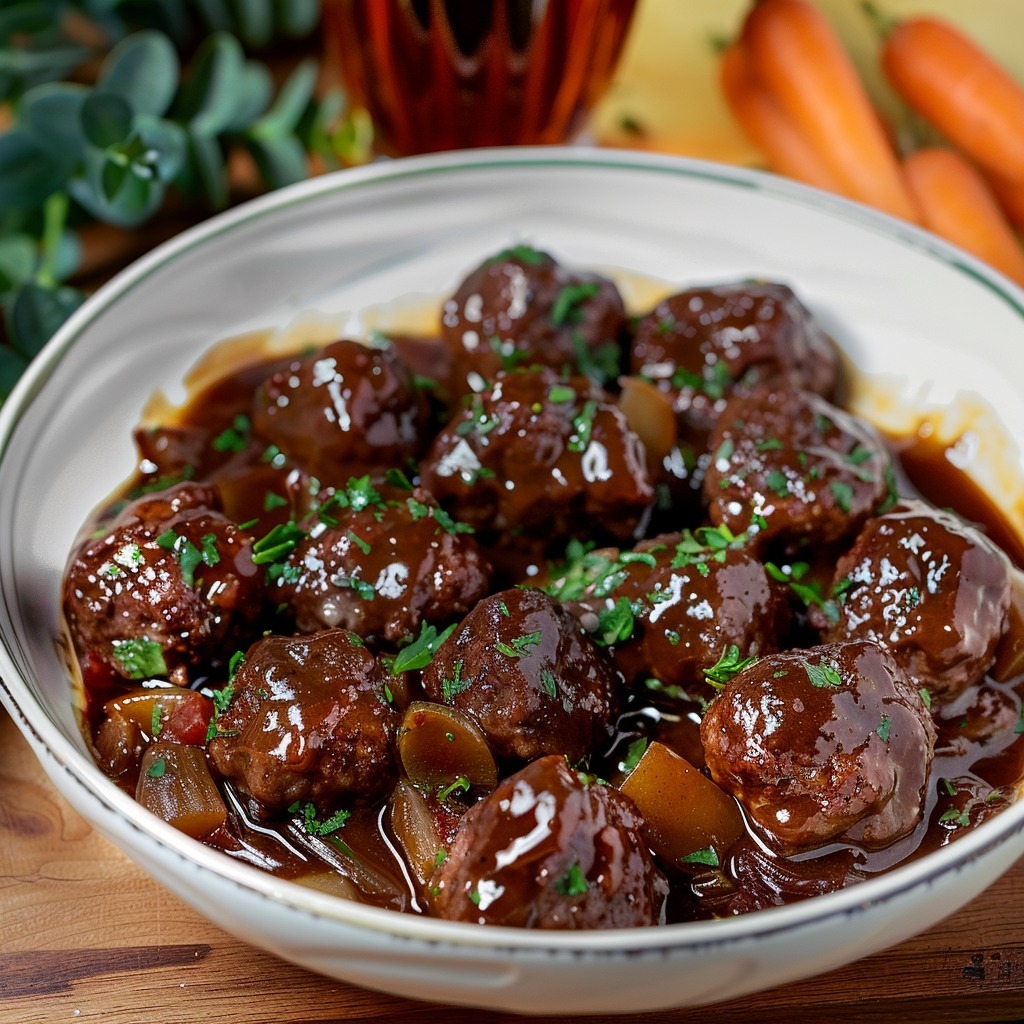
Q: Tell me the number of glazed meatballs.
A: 13